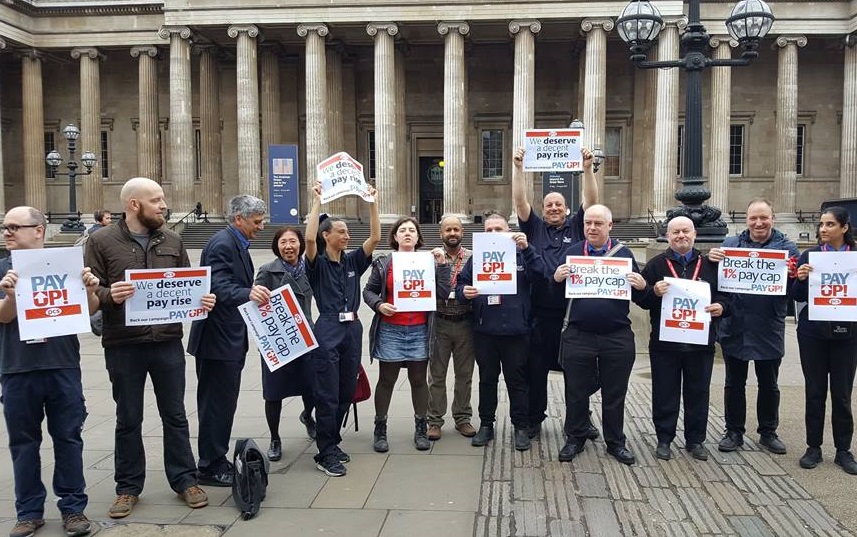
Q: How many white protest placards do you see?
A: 11